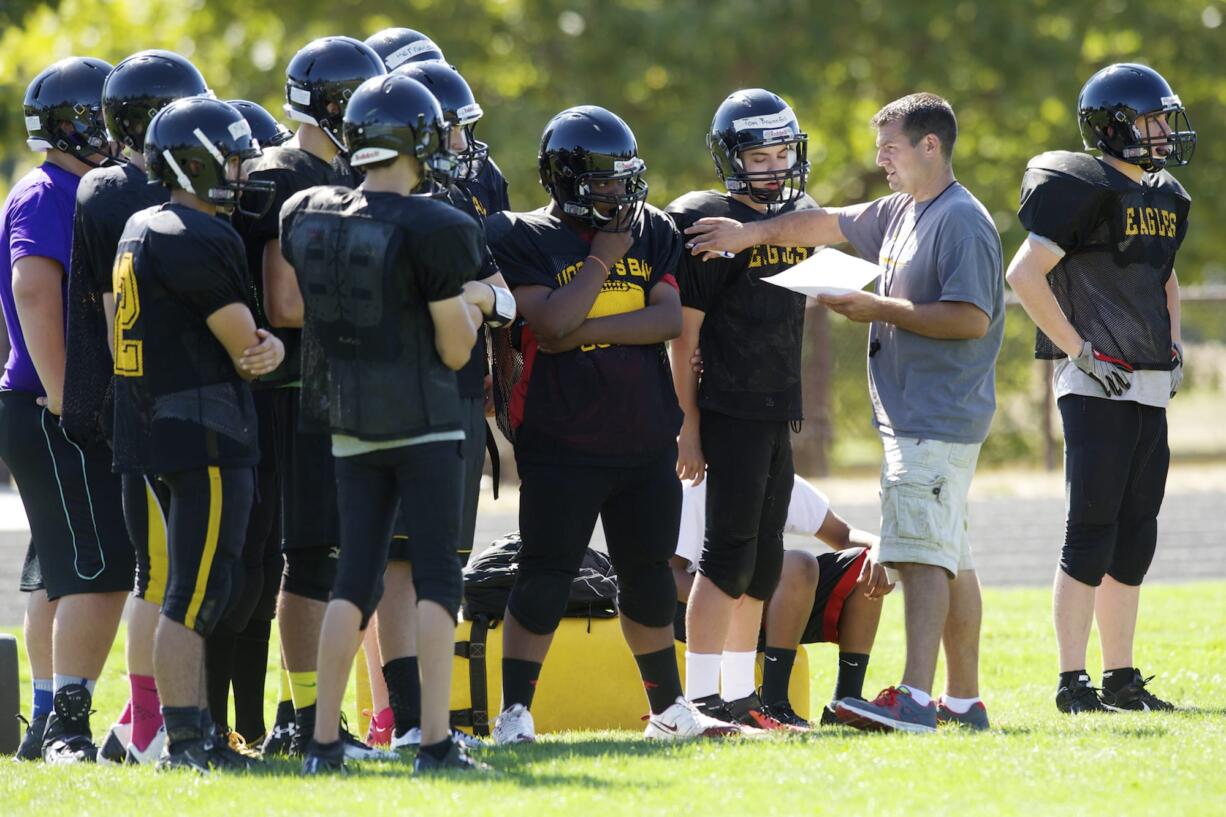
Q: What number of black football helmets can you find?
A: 11